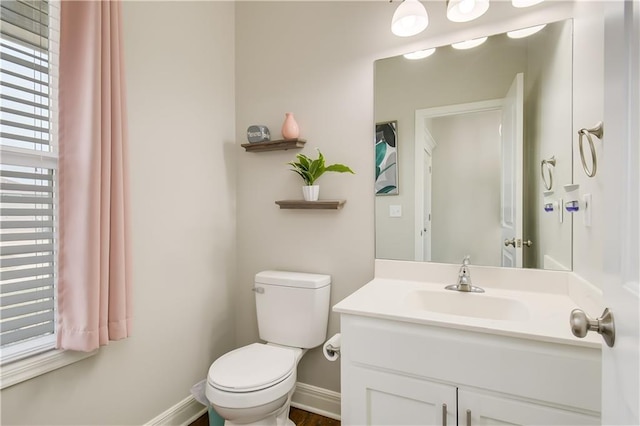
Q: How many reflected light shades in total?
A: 3